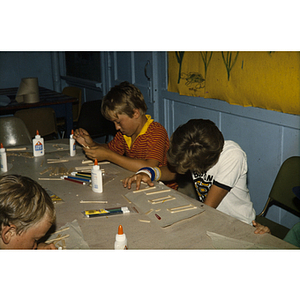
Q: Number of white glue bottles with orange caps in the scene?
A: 5